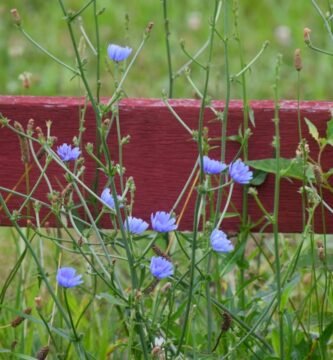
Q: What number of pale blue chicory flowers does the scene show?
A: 10